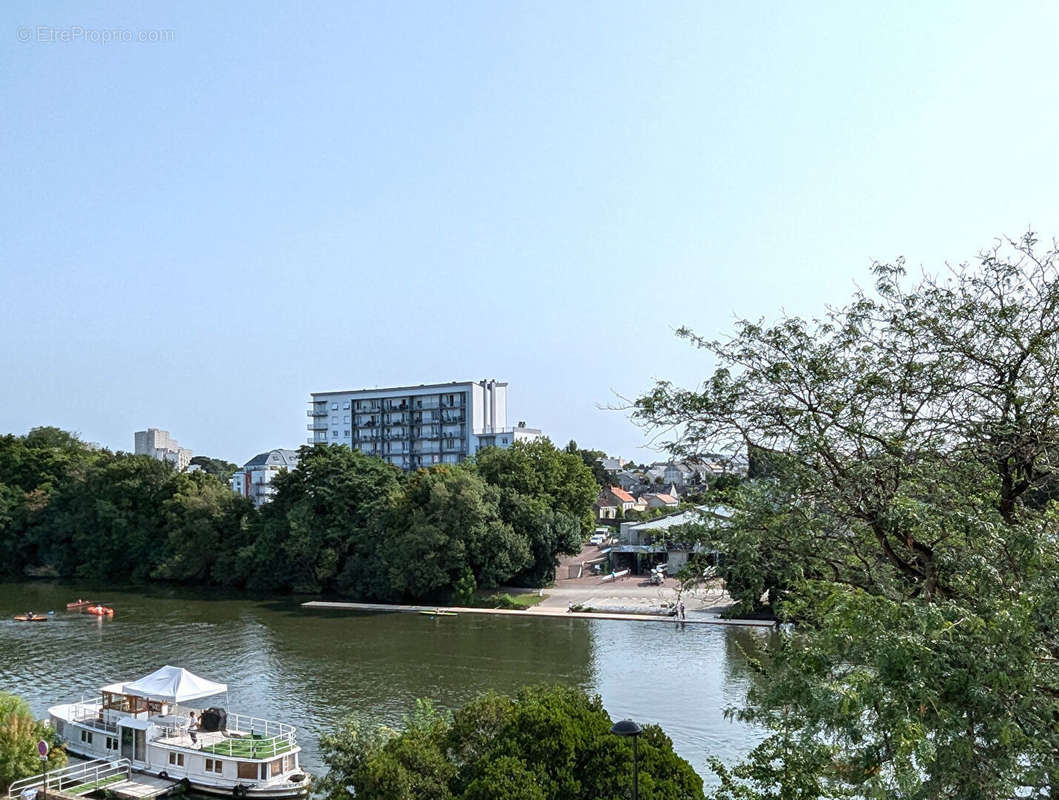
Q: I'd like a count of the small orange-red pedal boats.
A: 3